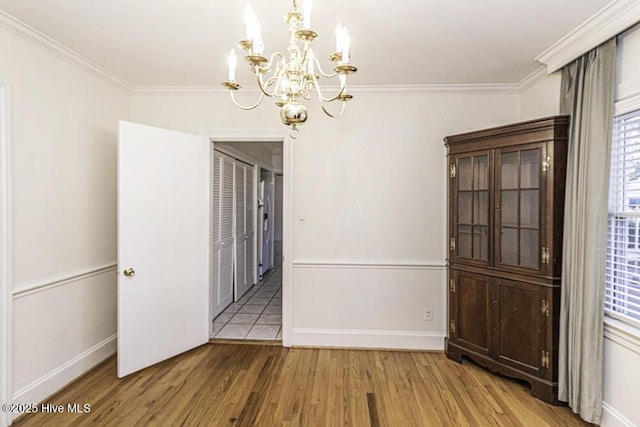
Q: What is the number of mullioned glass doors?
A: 2